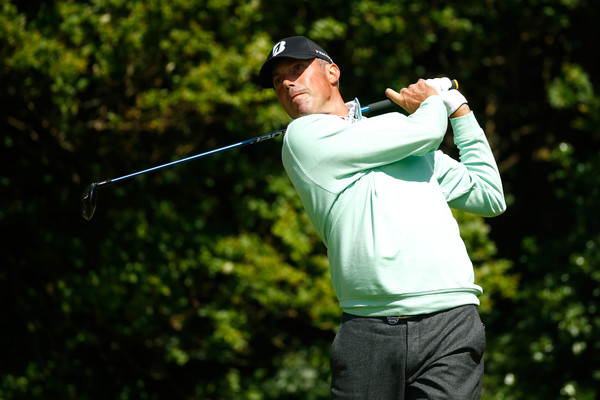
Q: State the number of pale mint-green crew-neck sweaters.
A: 1